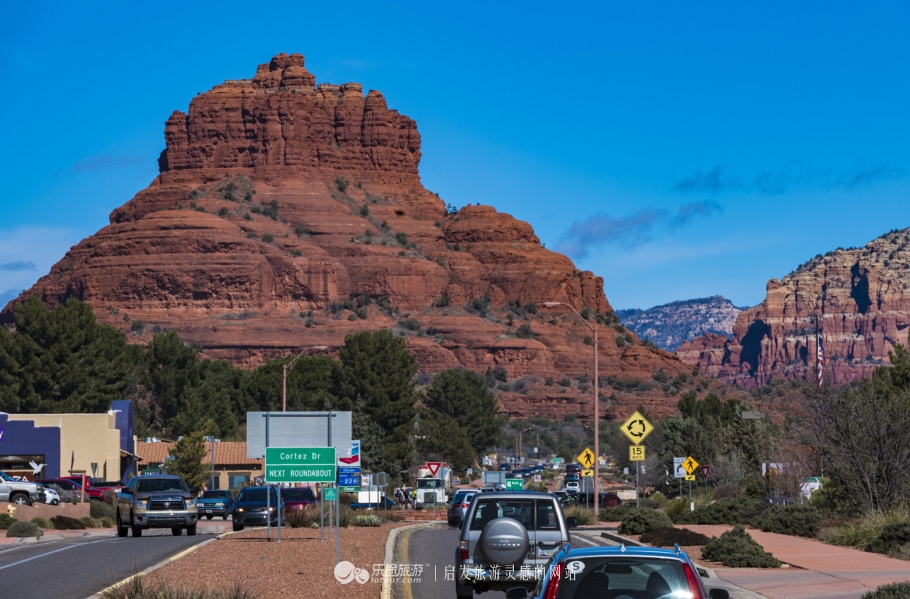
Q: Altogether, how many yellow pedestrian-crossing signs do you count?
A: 2